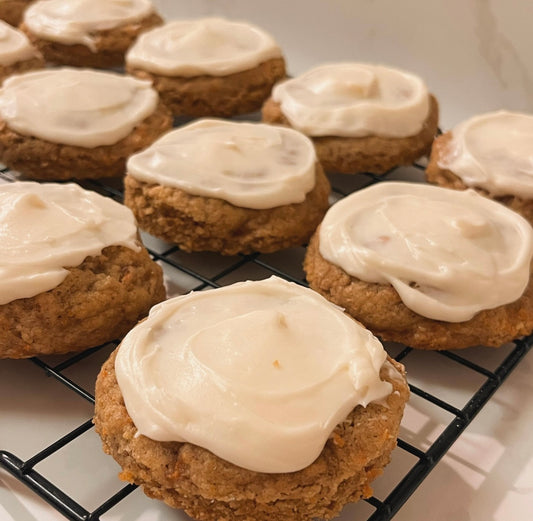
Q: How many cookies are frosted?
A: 10